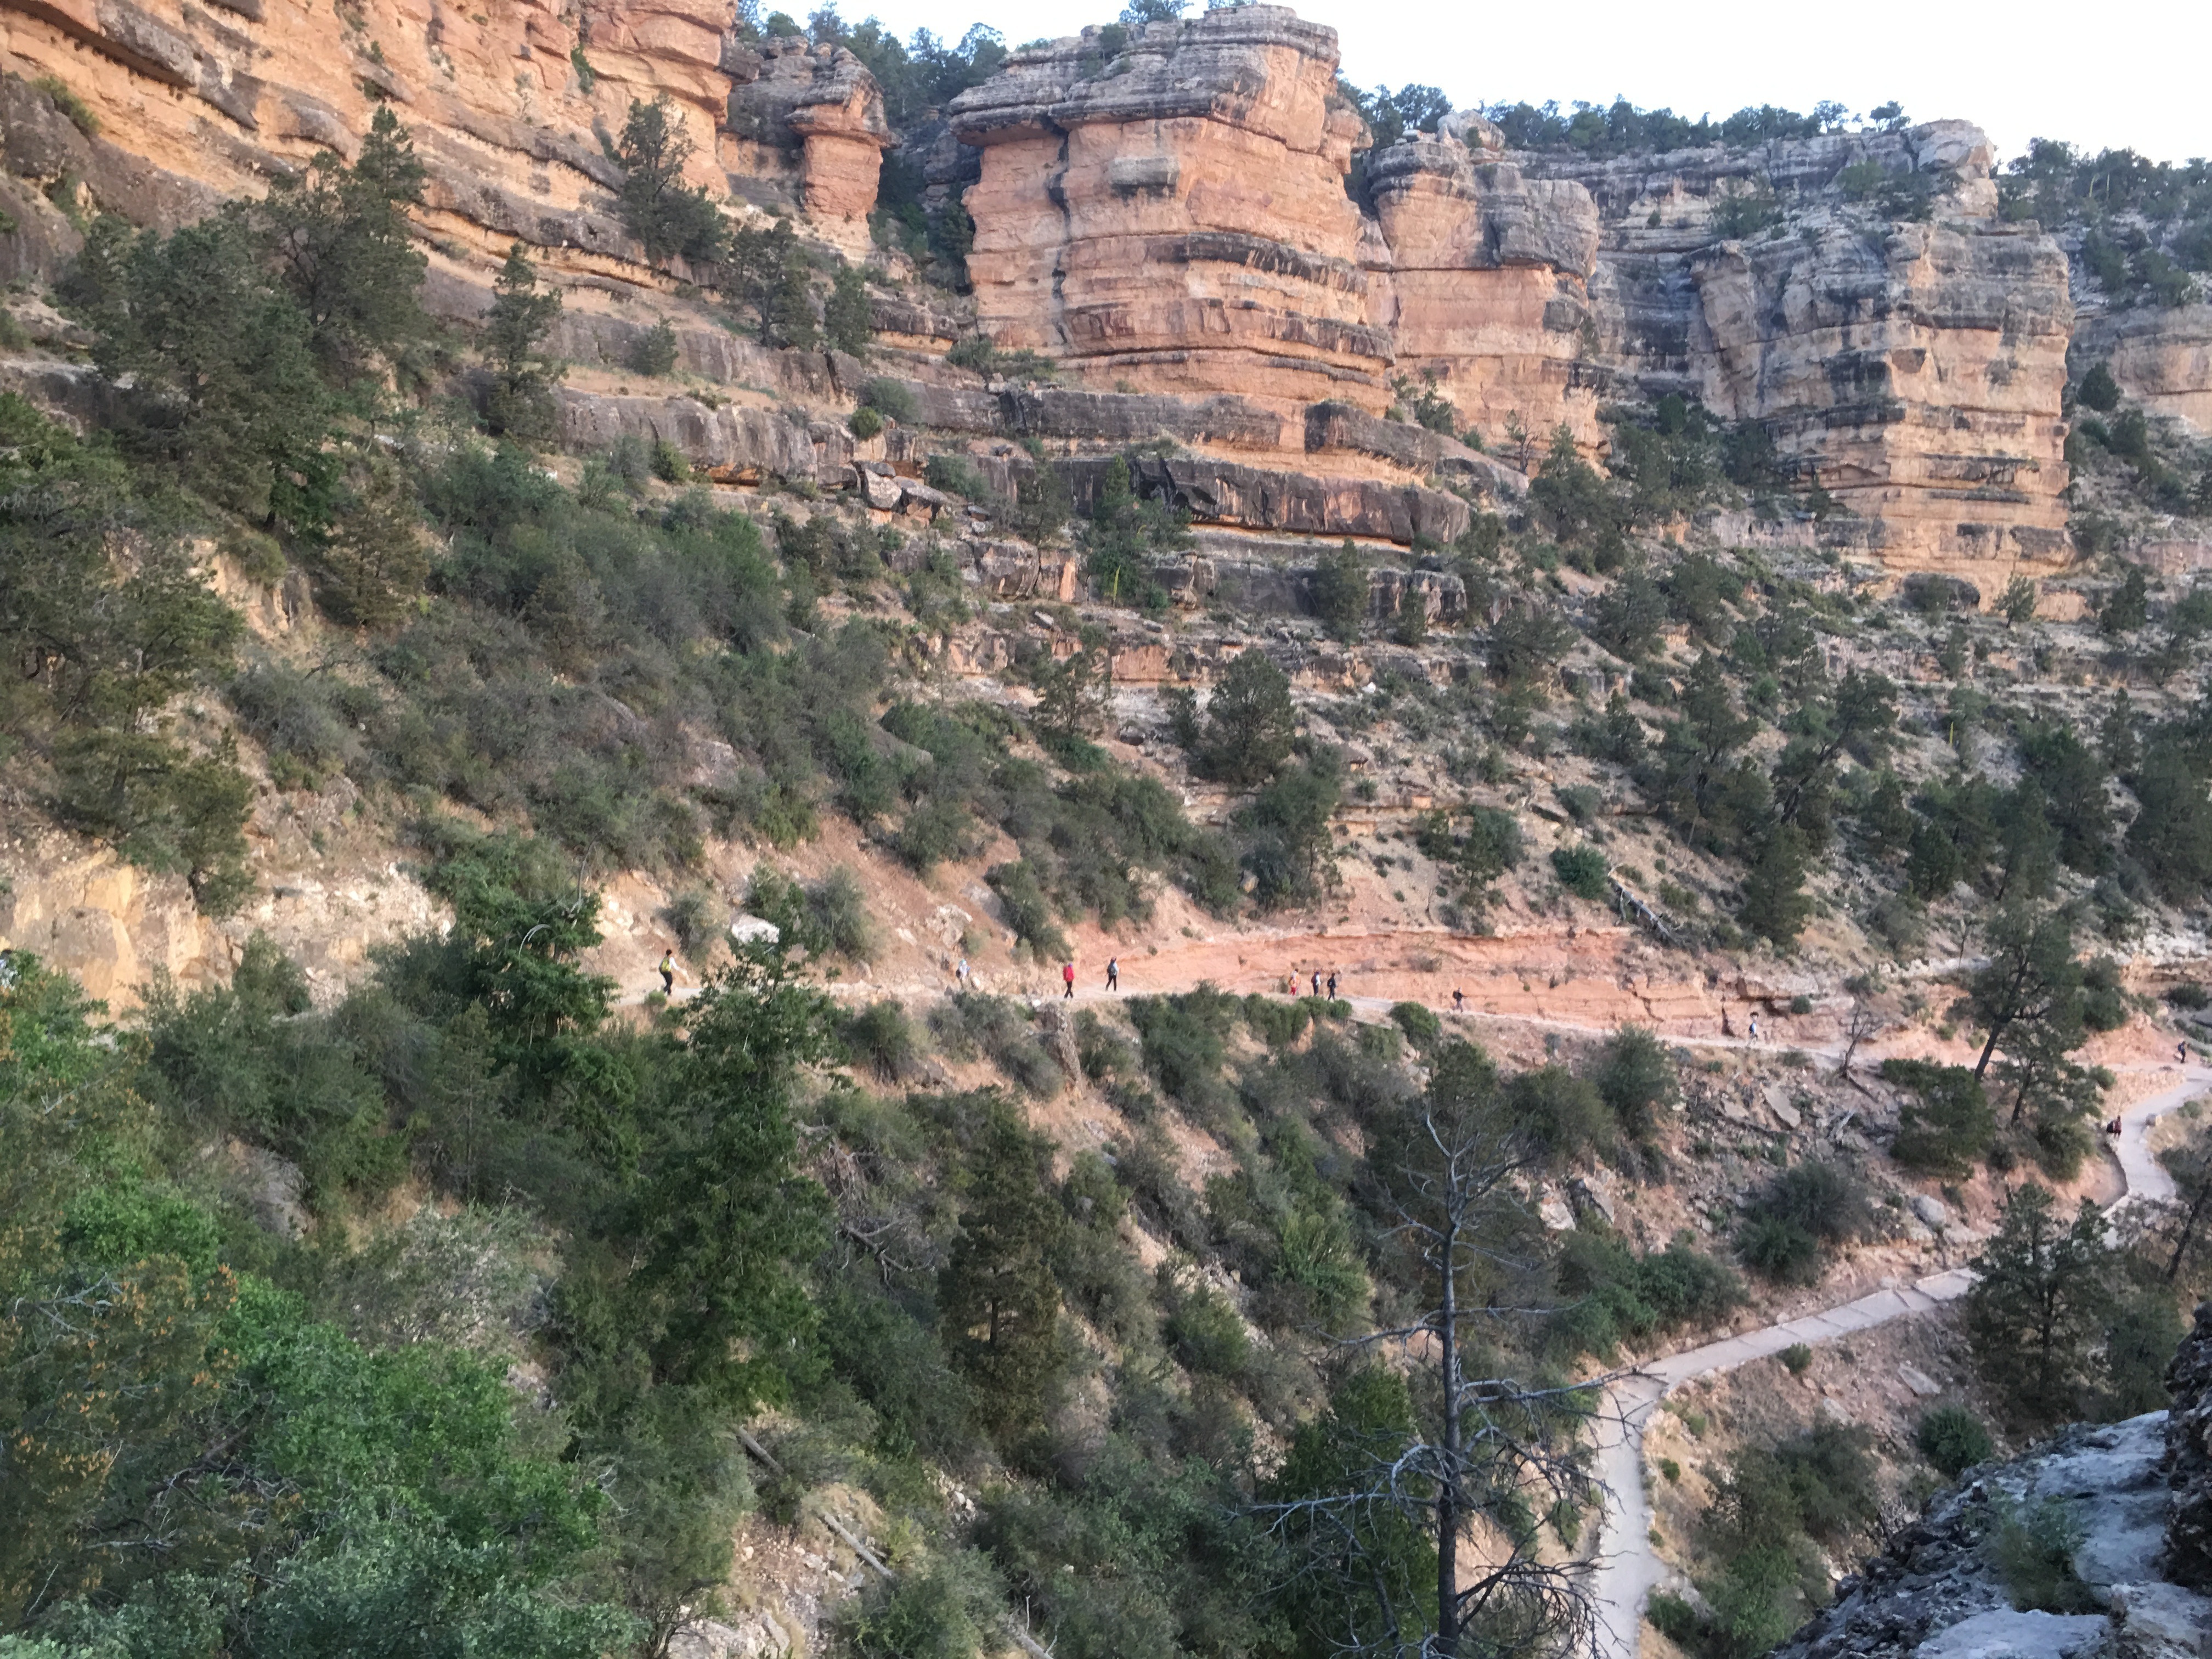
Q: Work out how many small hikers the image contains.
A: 11